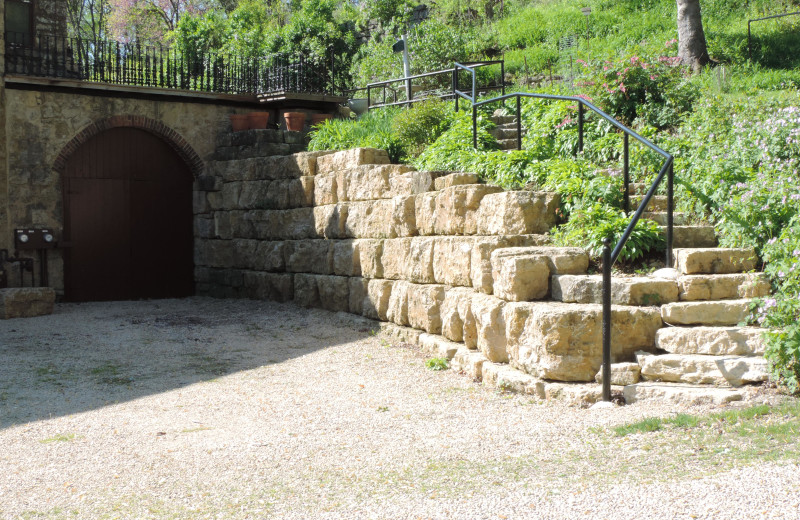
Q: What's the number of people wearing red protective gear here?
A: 0